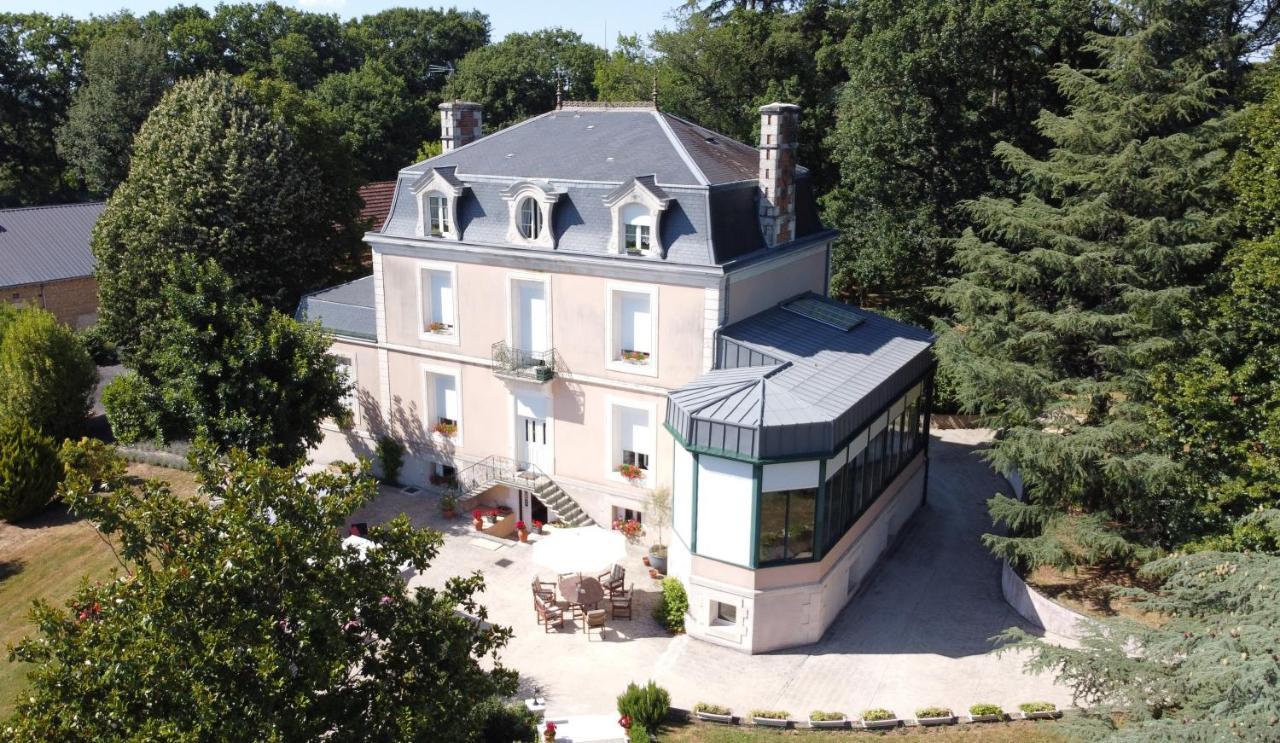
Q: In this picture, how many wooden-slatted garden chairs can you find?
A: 6